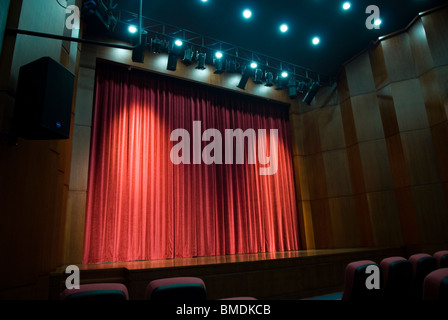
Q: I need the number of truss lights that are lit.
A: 5